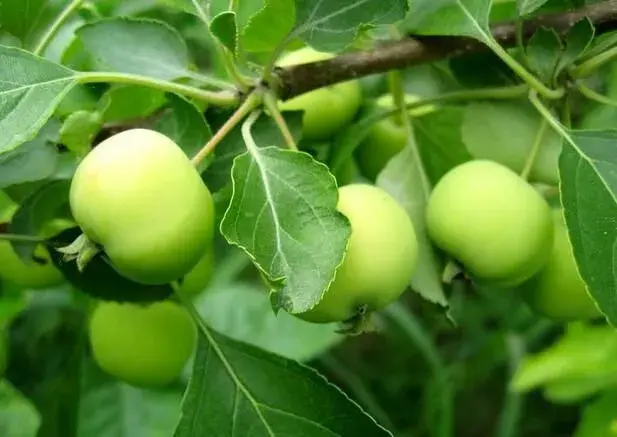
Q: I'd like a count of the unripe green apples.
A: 9